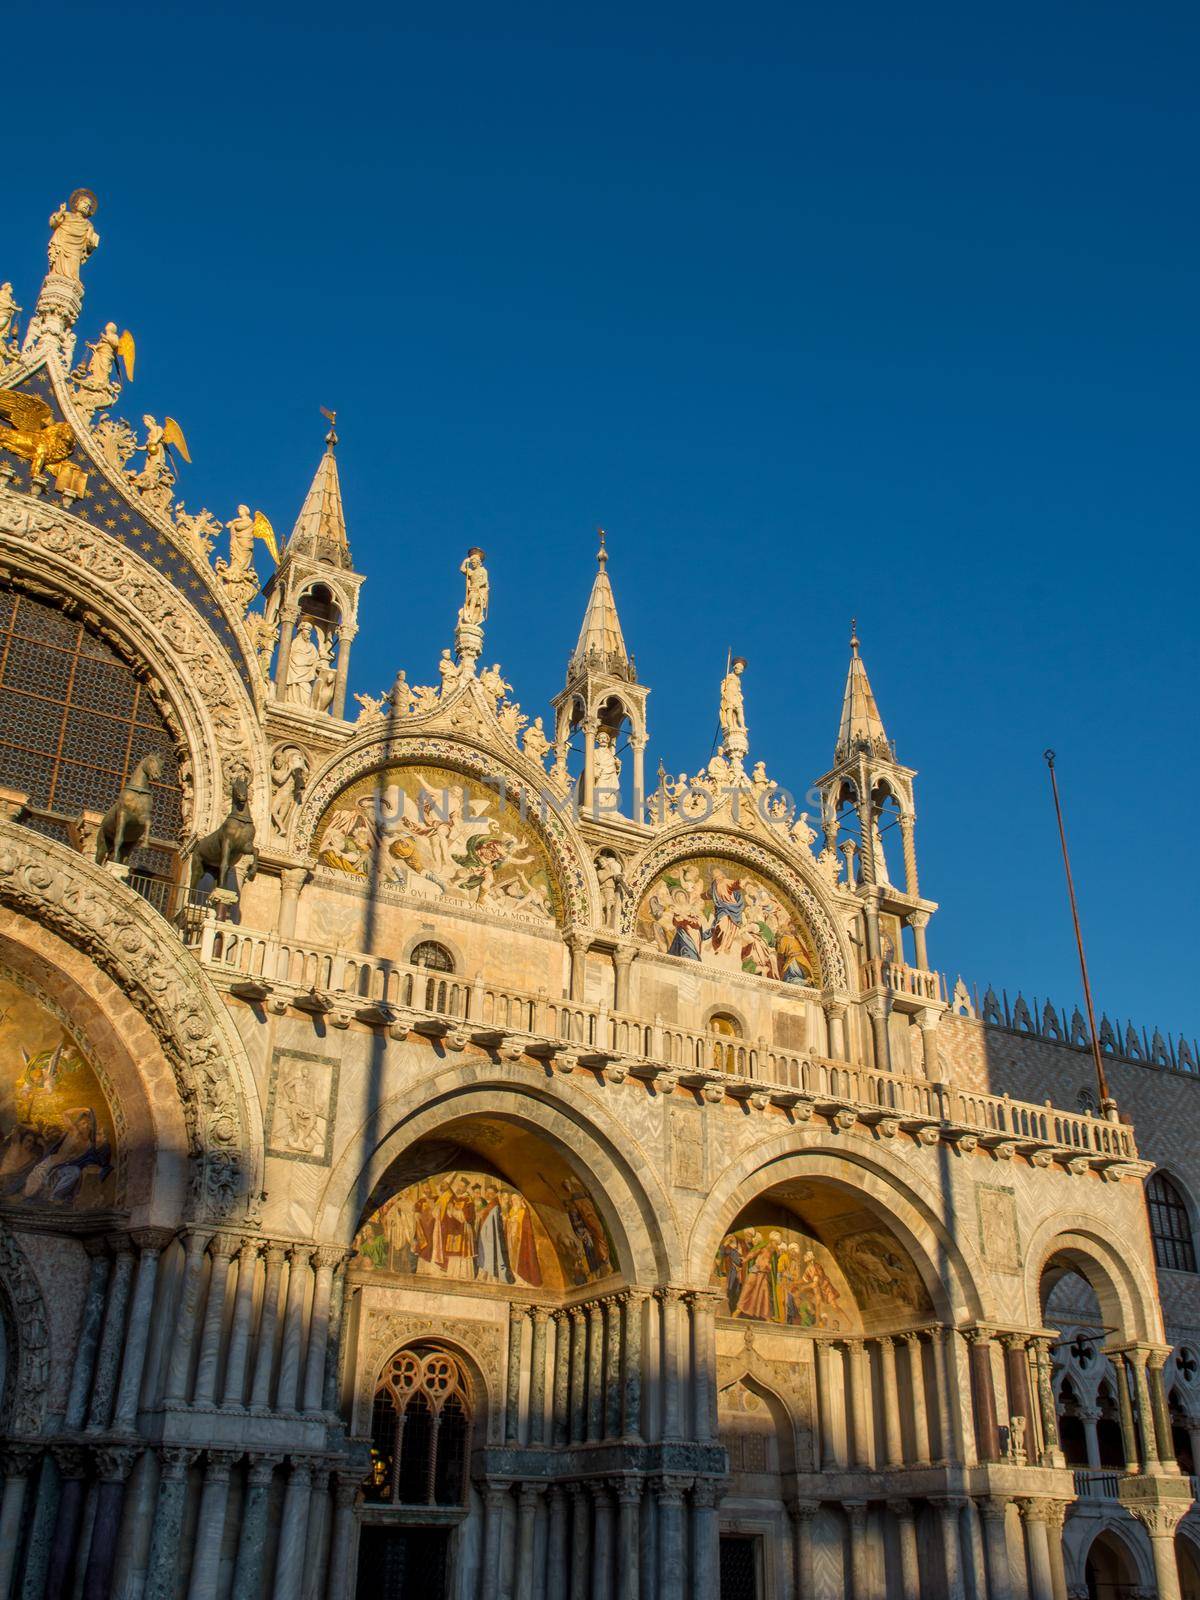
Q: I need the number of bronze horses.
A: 2